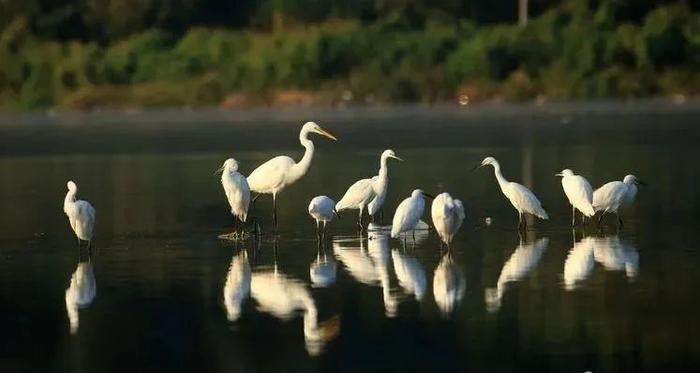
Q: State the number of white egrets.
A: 11